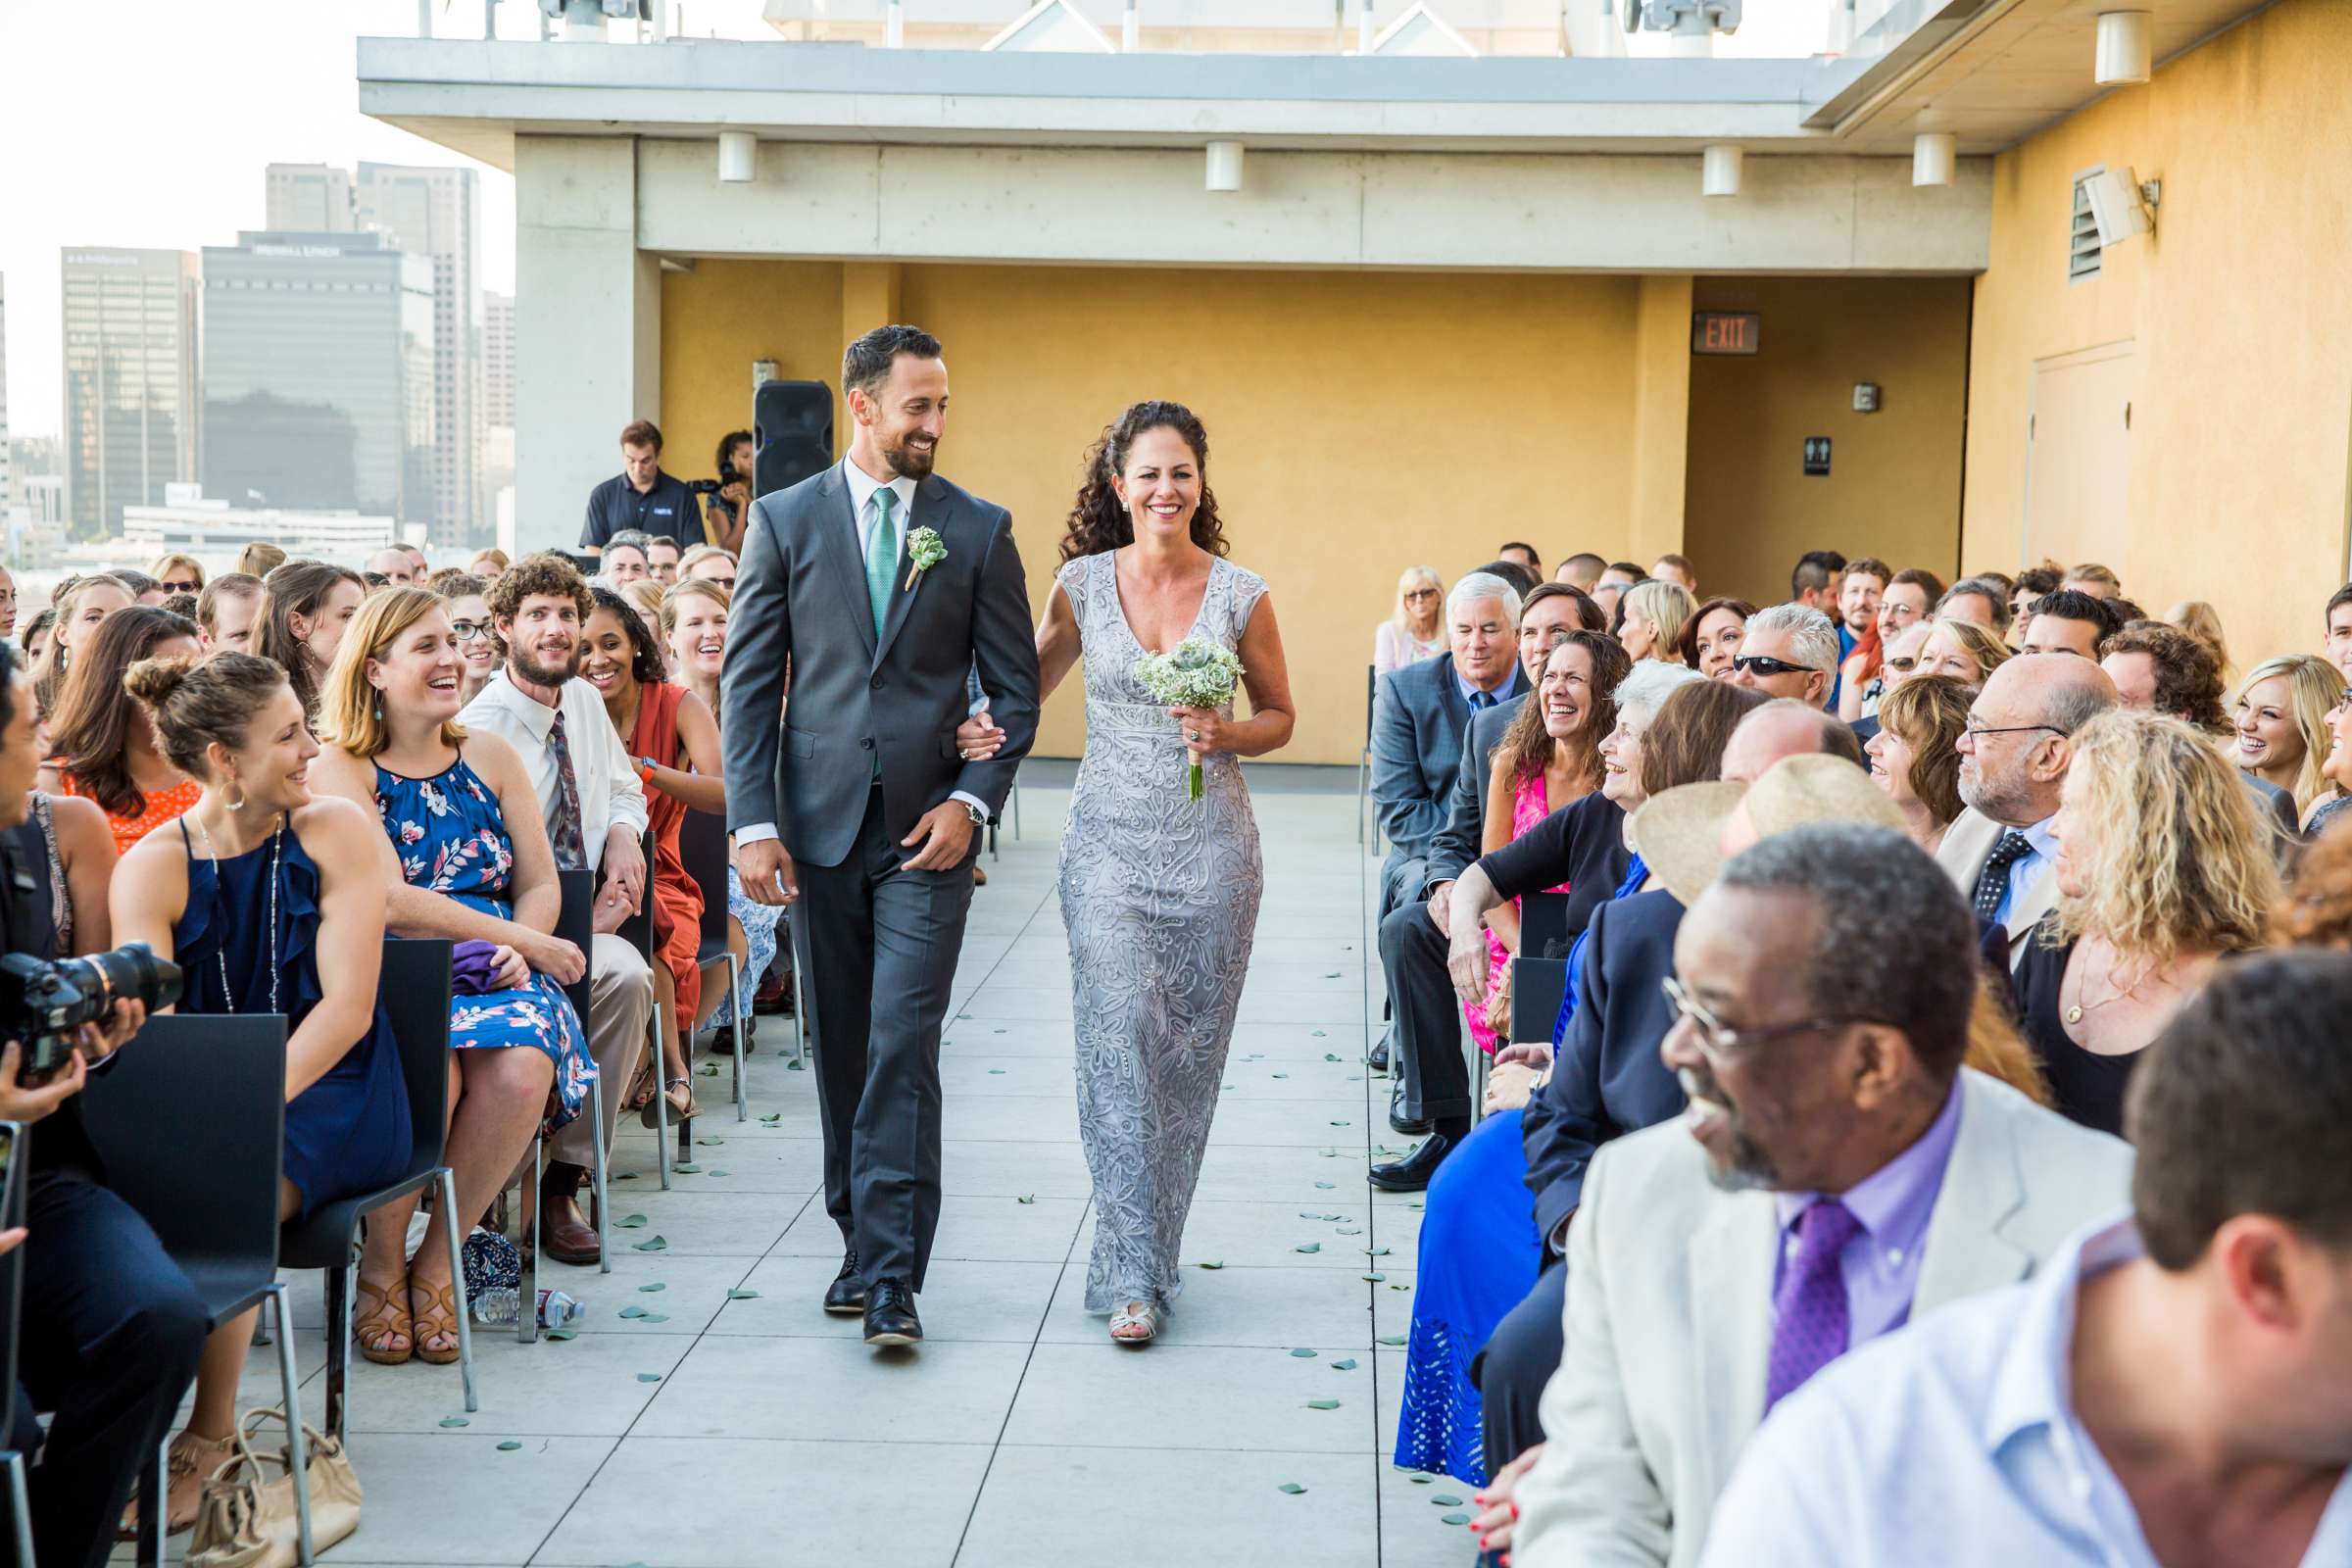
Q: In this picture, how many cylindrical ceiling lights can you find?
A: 5